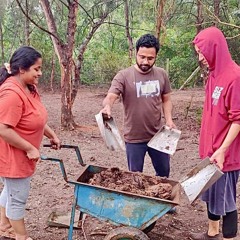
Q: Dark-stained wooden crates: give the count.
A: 0